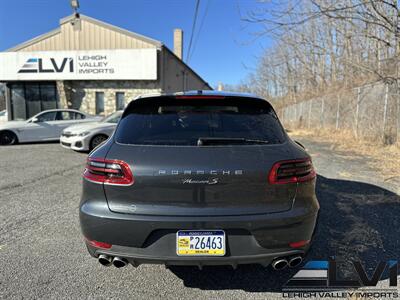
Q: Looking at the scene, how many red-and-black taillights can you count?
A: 2